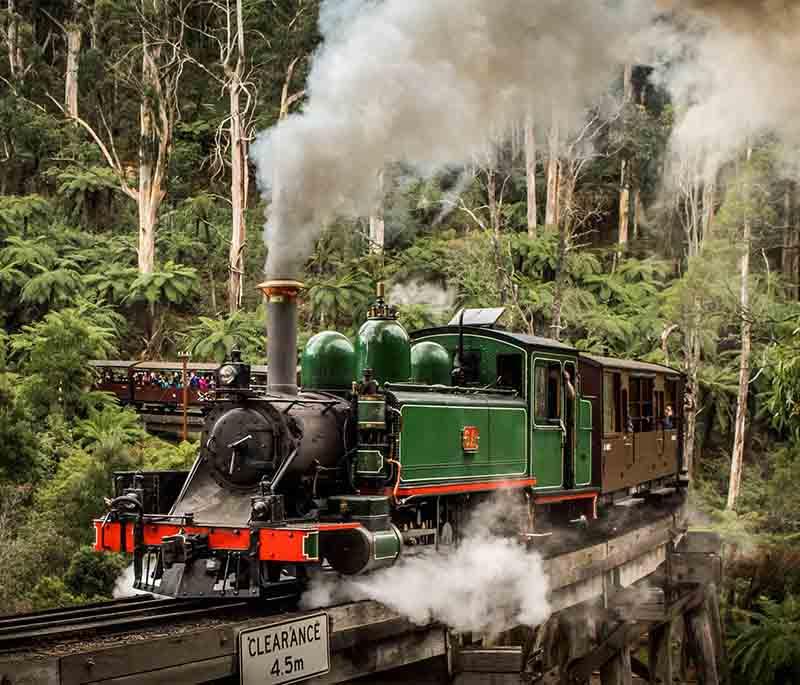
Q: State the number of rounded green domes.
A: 3